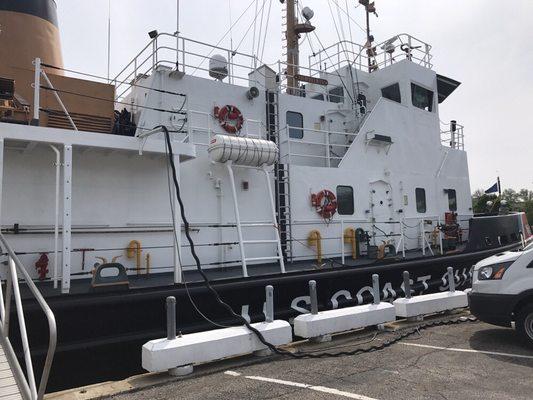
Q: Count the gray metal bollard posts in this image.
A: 6